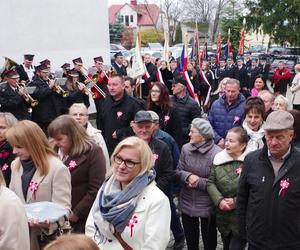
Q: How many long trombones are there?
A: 2